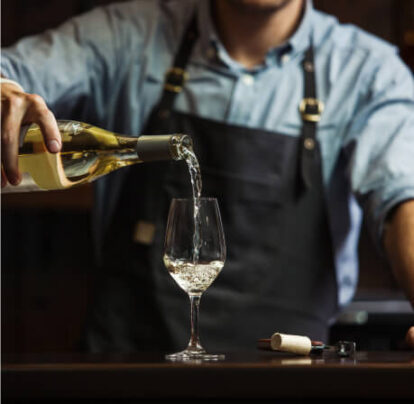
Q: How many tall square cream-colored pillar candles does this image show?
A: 0